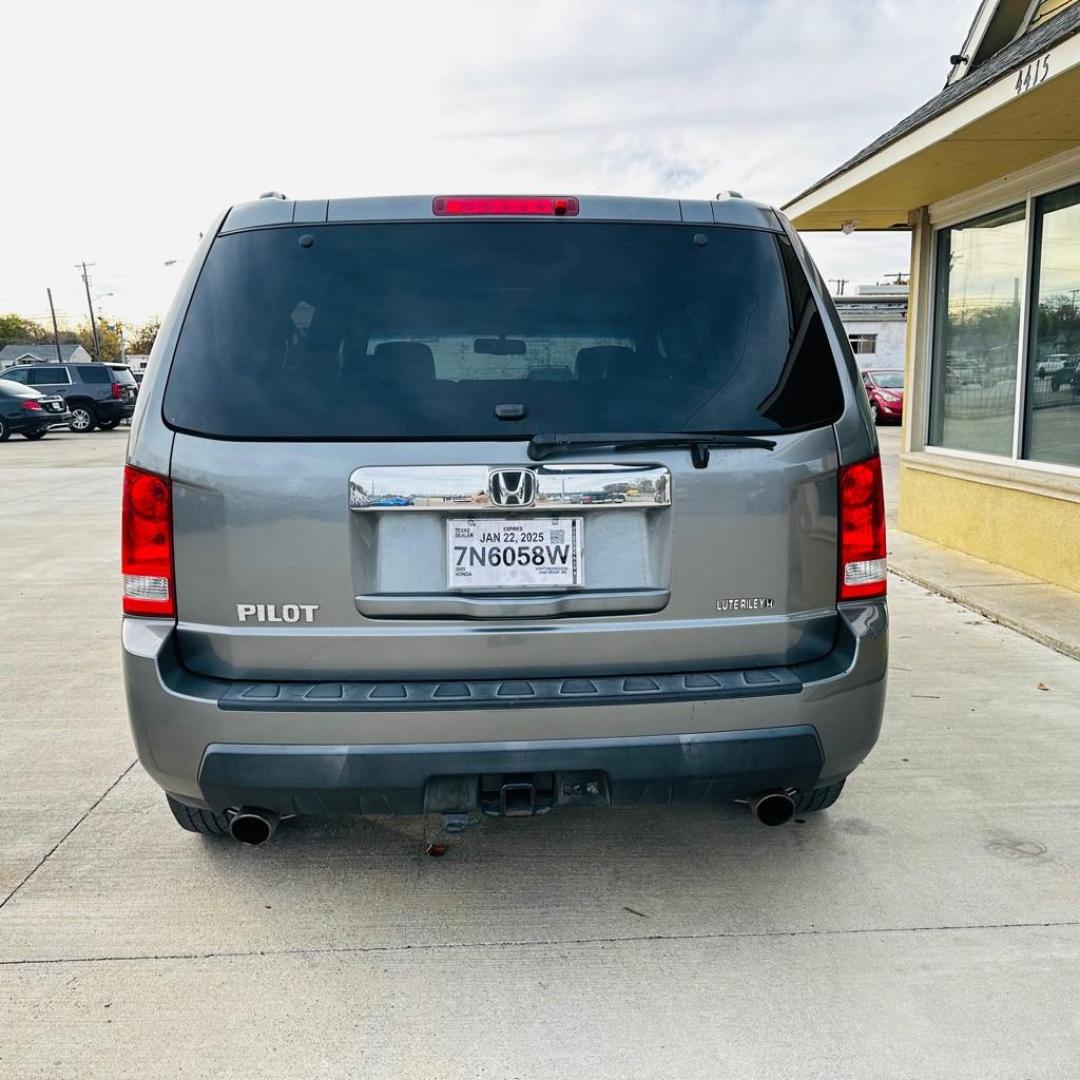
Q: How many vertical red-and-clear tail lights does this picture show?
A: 2